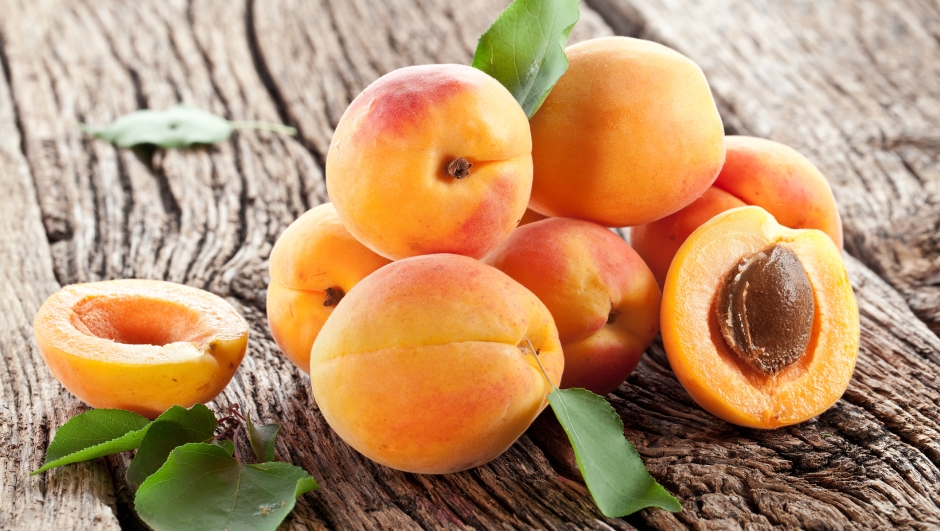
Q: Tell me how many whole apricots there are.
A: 6